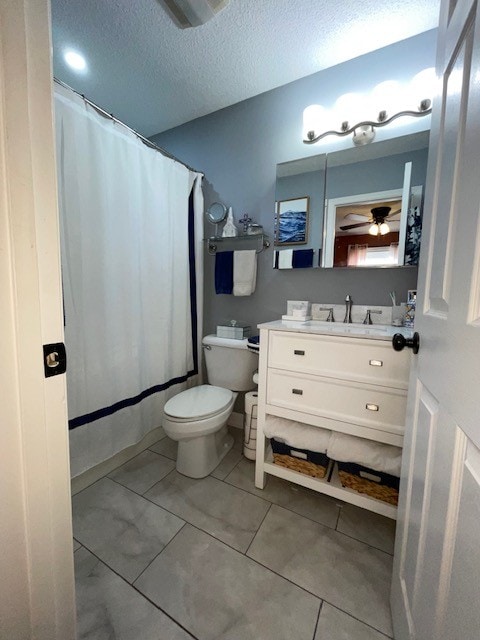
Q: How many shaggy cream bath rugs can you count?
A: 0